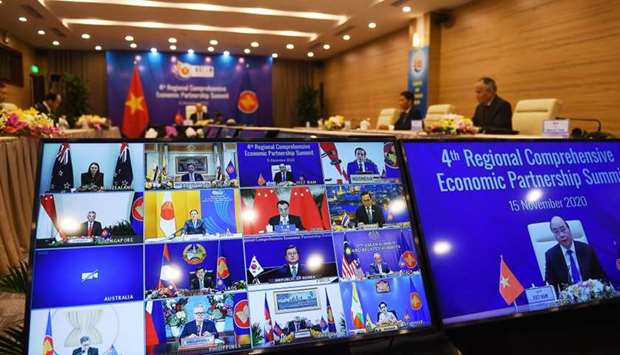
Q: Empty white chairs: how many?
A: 3